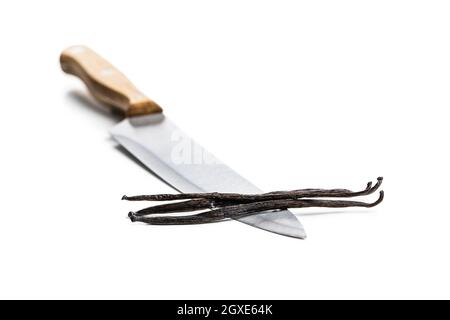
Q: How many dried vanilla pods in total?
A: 3